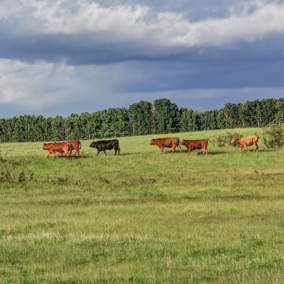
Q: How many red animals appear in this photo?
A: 5